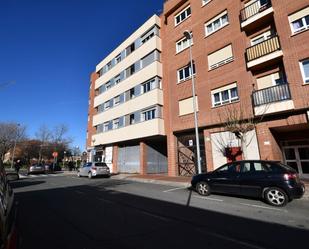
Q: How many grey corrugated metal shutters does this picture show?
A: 2